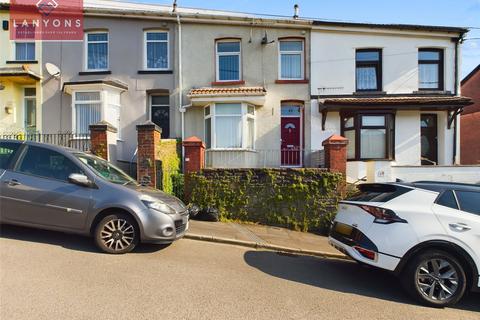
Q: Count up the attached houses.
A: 4